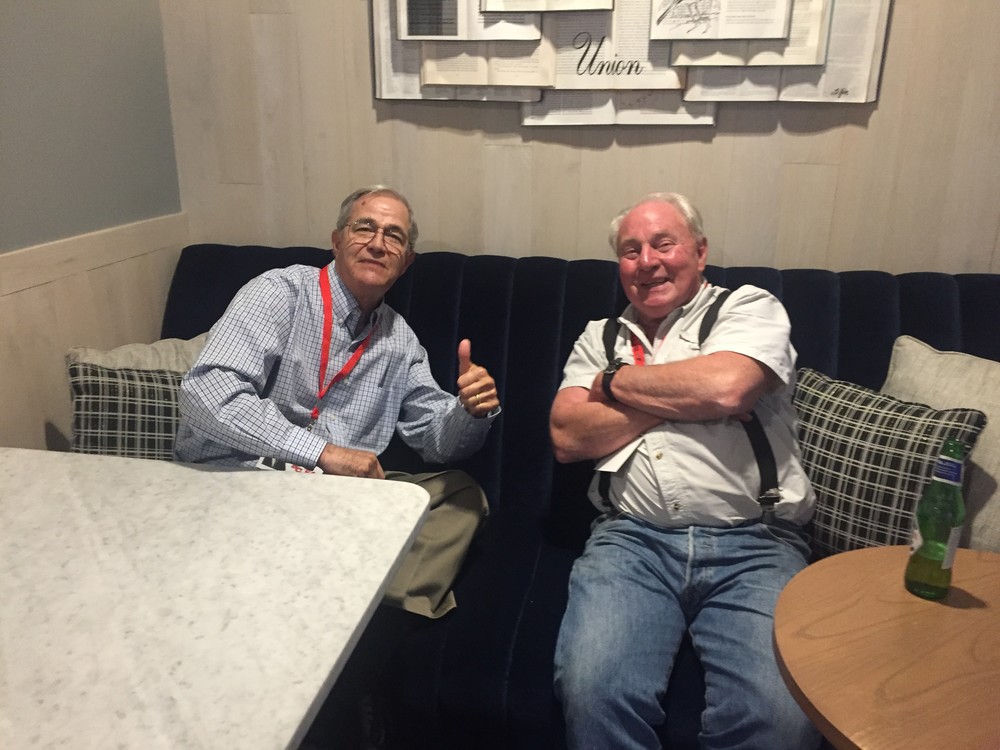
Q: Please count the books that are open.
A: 9